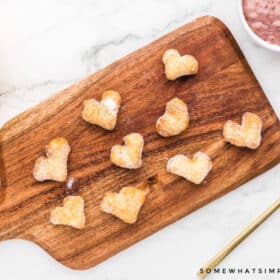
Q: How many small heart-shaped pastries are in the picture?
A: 9